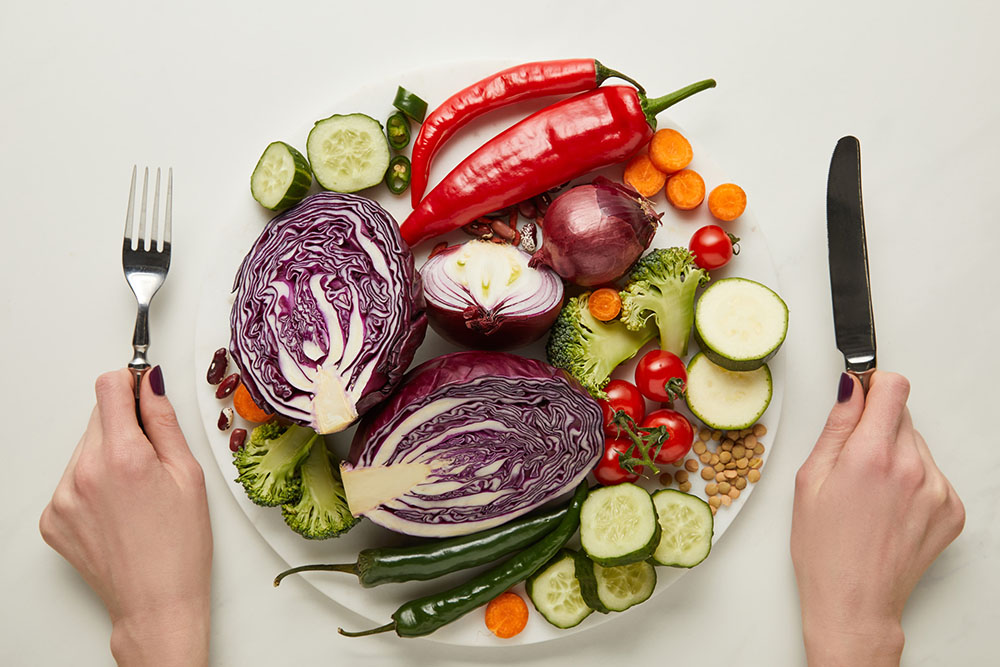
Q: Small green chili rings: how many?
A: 3